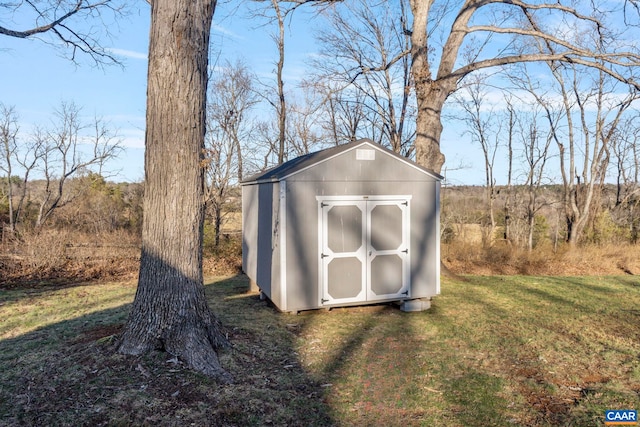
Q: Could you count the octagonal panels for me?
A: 4